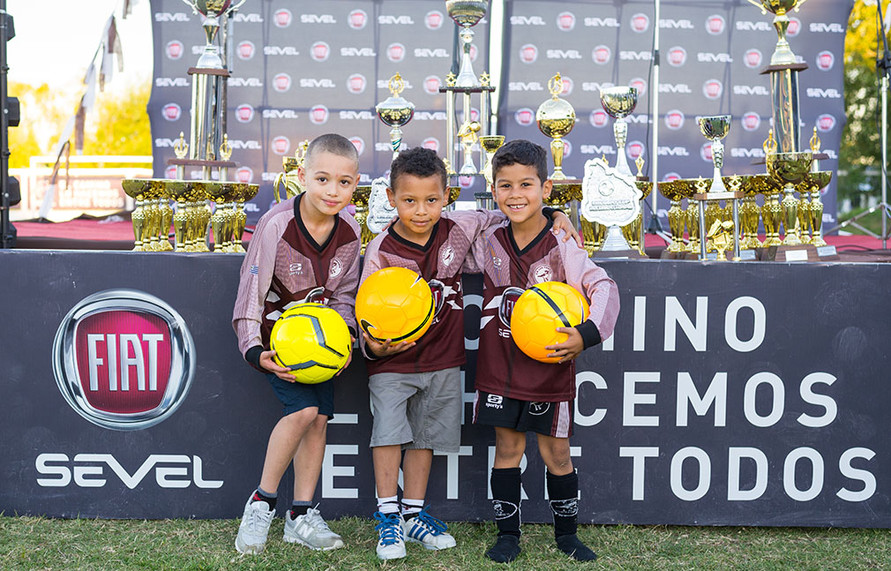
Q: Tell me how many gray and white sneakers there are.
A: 2